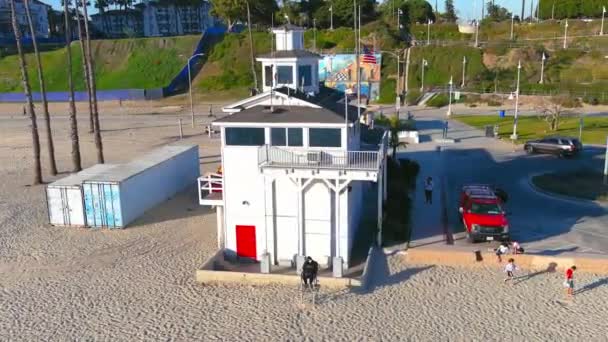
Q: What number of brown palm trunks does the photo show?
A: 5